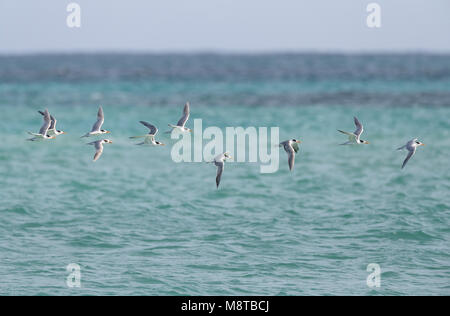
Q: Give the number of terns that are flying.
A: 10